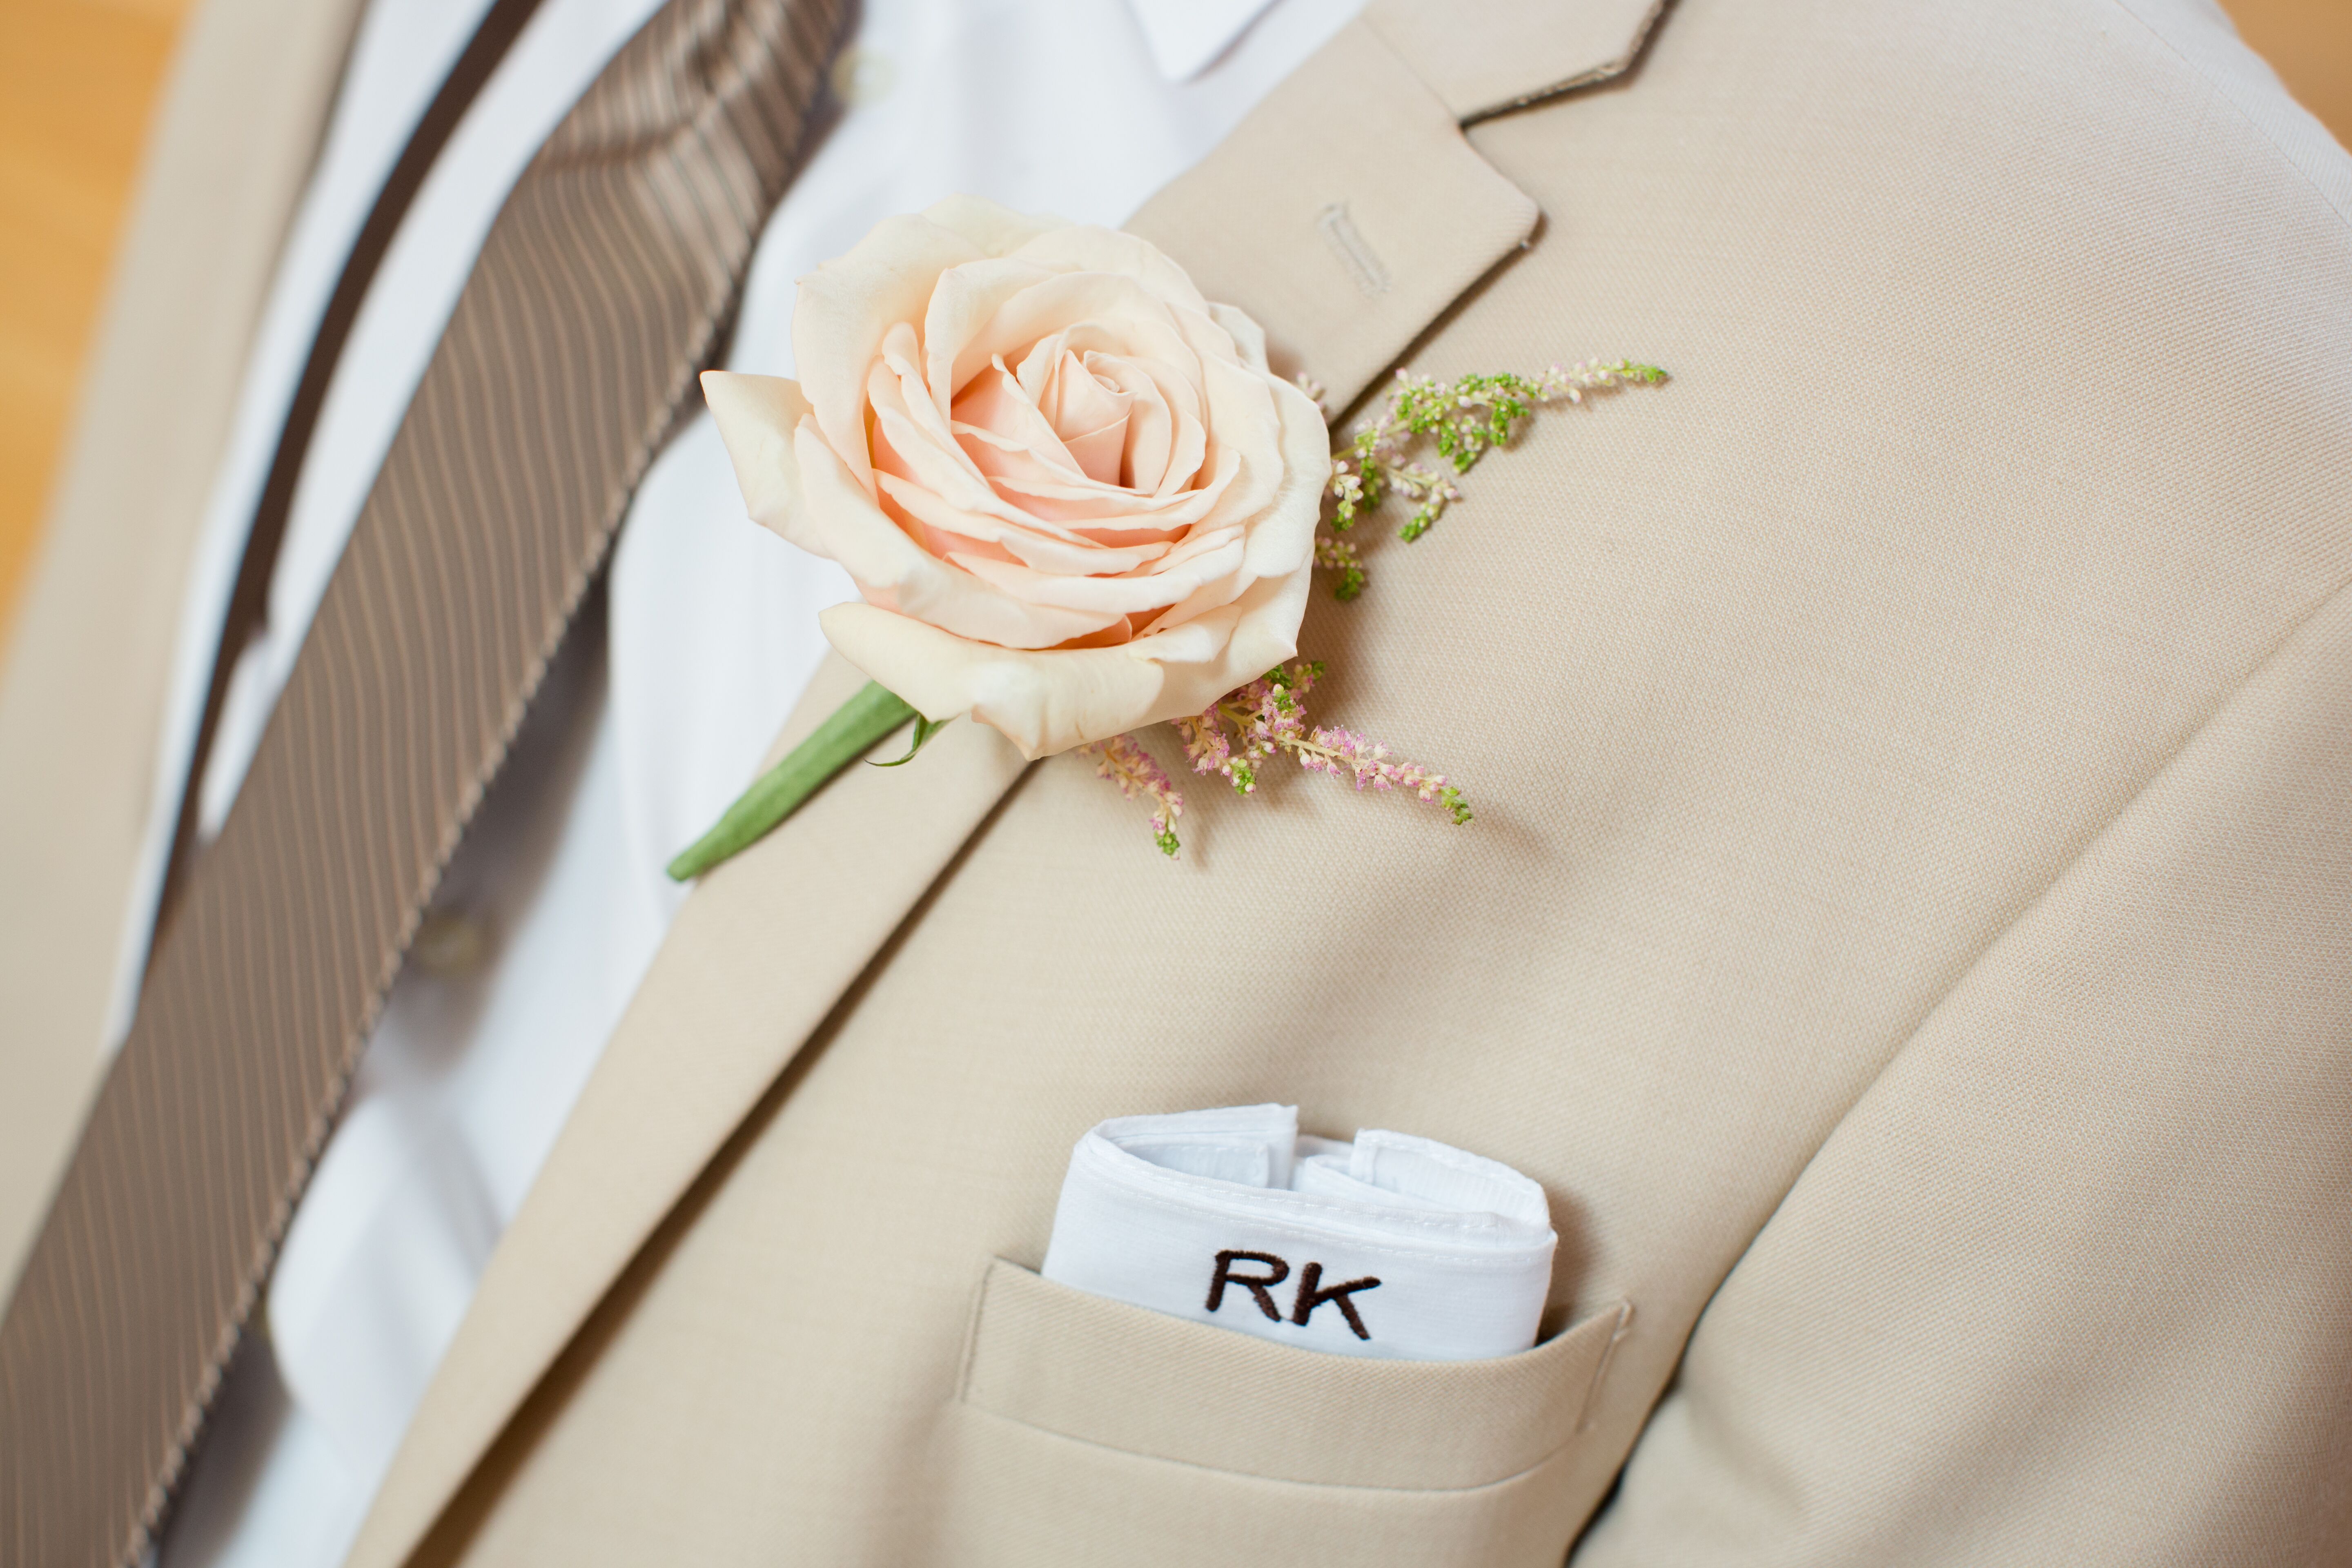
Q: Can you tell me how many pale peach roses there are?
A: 1